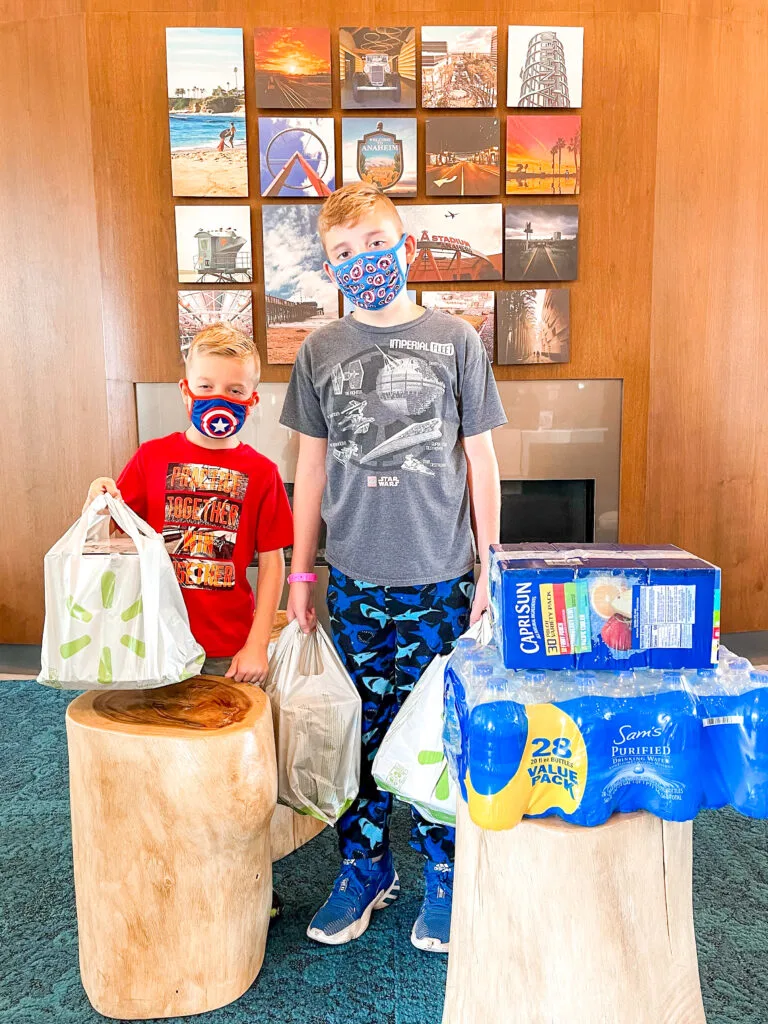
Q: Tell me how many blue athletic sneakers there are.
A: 2